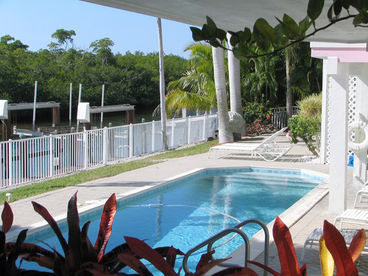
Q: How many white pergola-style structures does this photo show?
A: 1